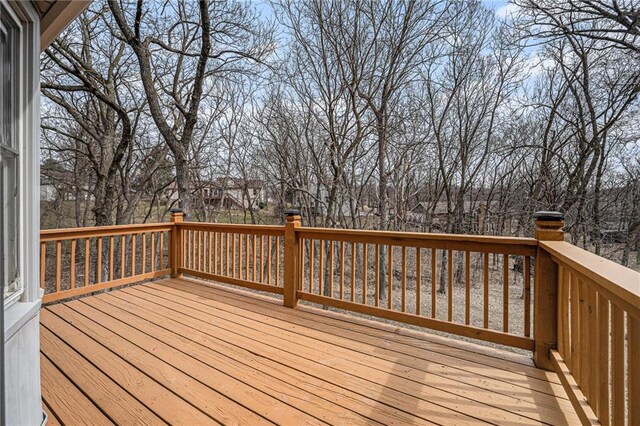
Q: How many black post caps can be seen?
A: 3